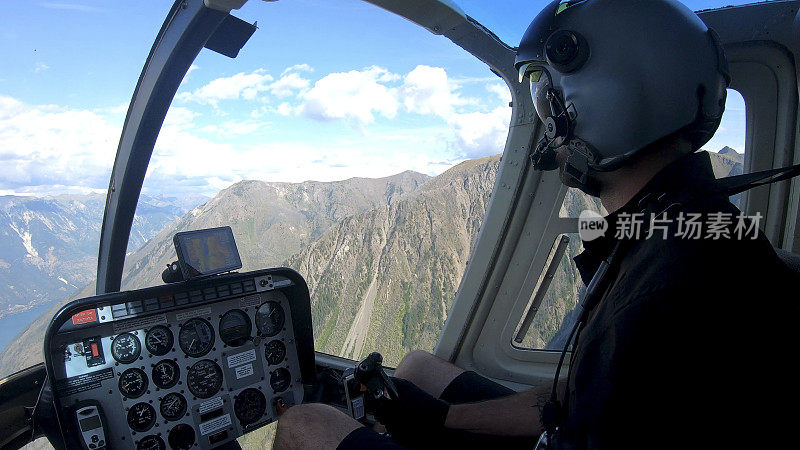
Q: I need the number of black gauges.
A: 15